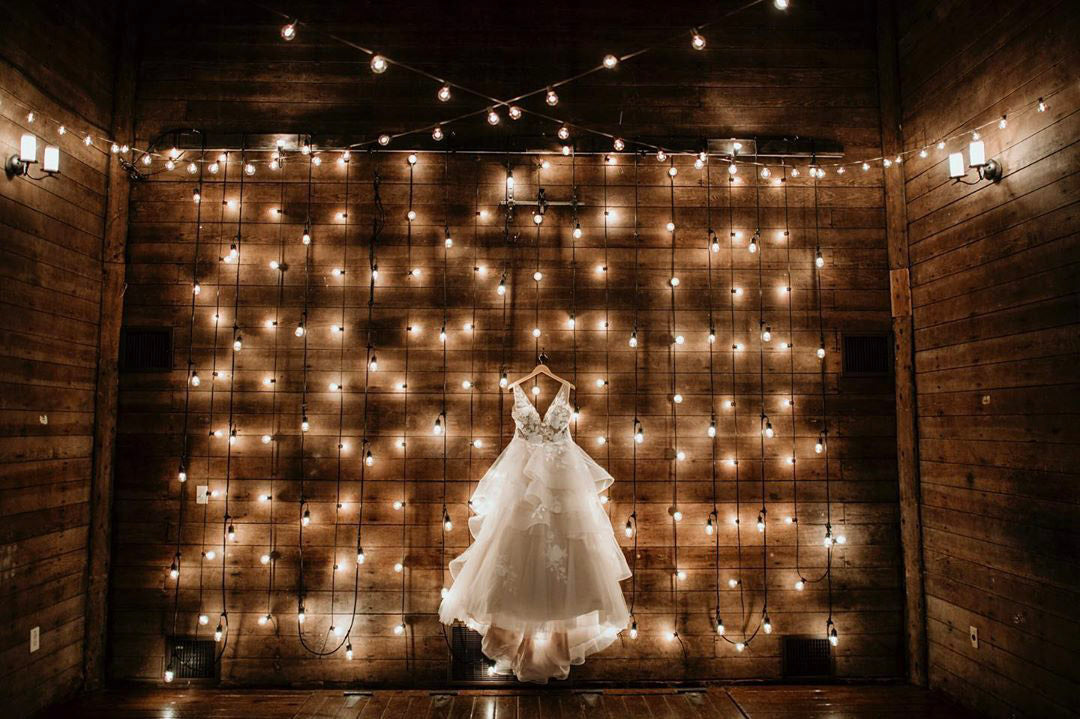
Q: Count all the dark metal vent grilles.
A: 5